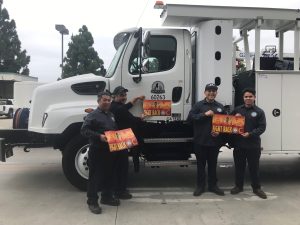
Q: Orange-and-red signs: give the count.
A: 3